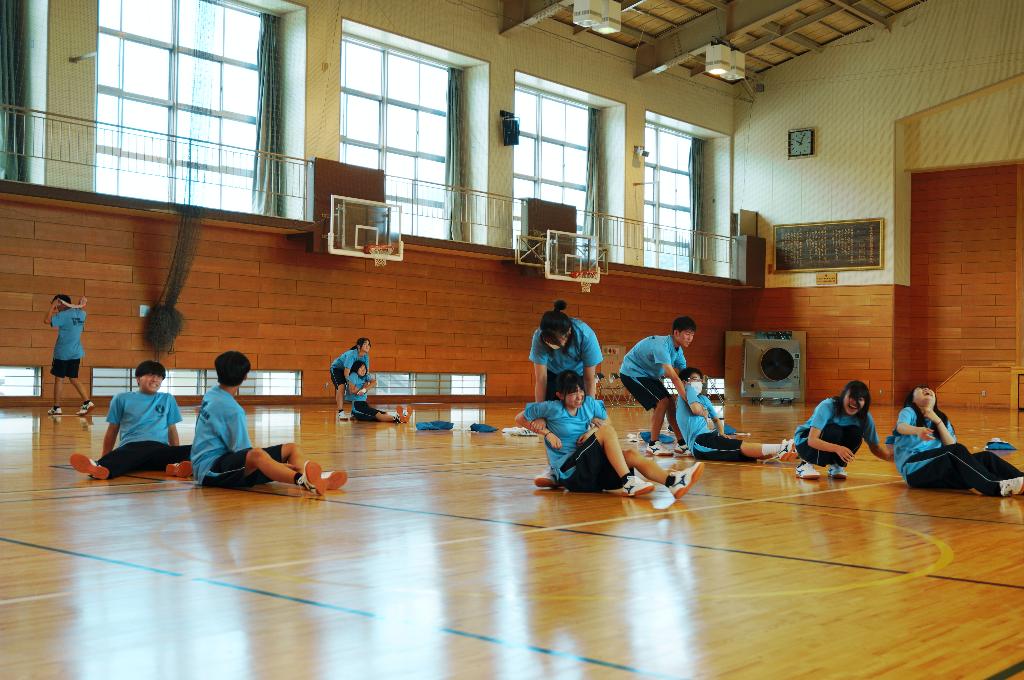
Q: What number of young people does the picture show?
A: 11